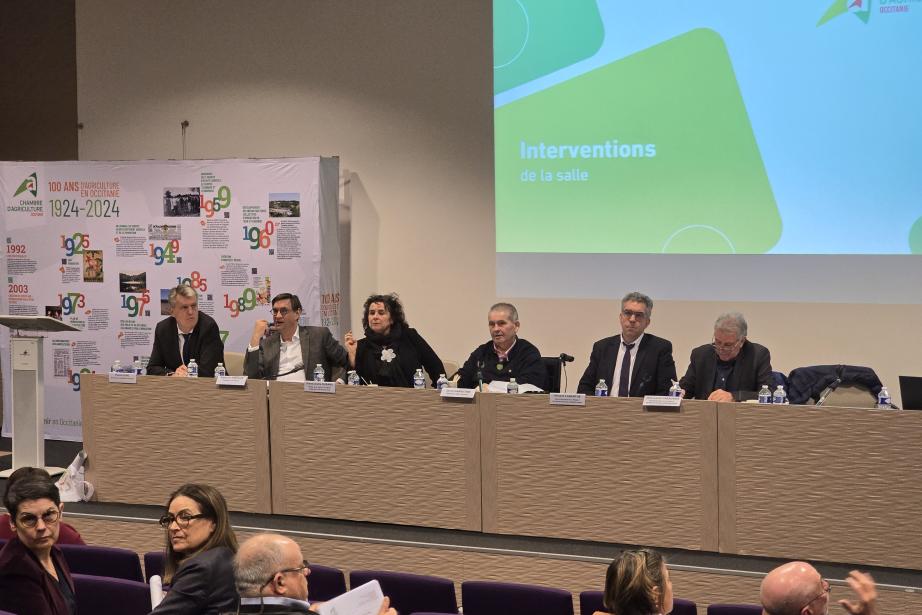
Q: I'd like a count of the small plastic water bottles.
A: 14